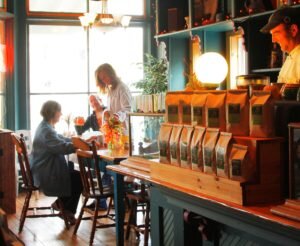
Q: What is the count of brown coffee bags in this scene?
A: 13